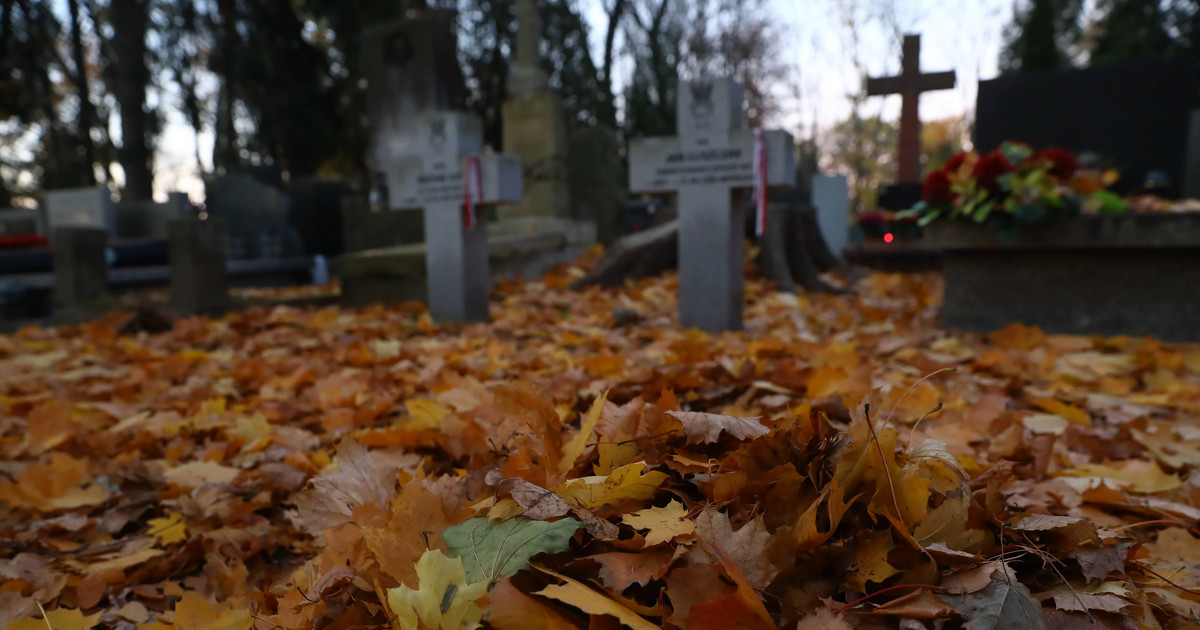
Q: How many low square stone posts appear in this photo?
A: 2